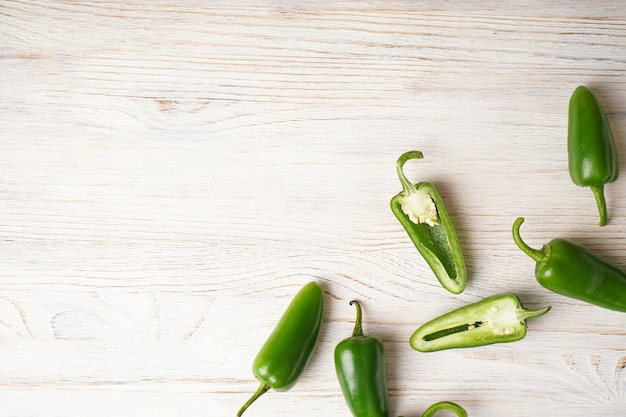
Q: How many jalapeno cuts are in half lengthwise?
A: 2